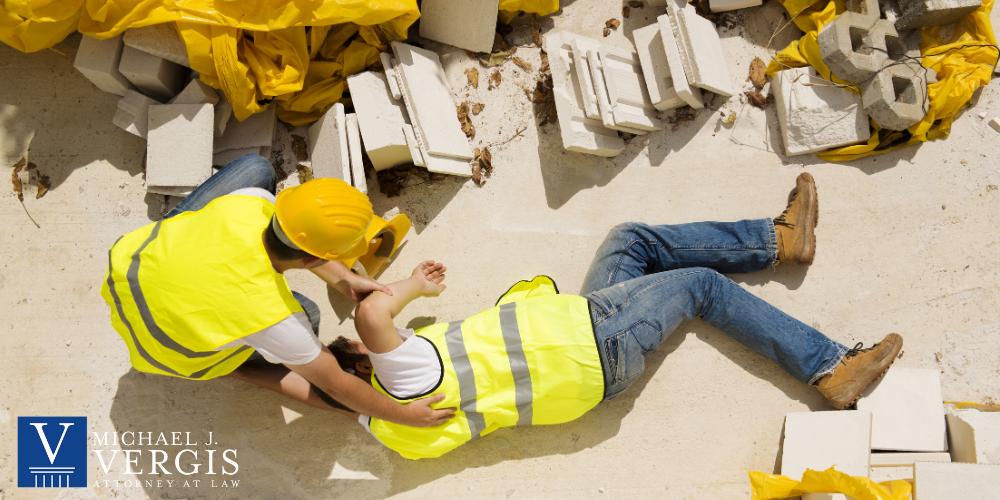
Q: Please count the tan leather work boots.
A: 2